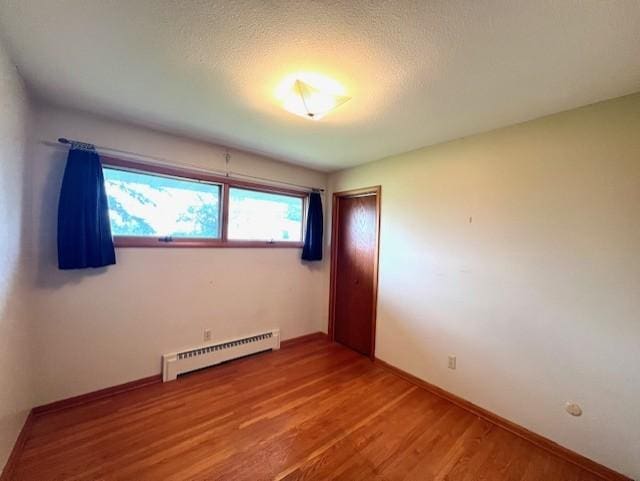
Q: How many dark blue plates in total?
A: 0